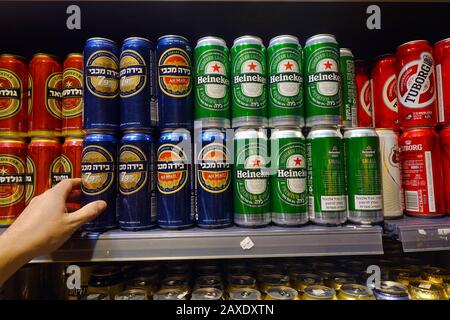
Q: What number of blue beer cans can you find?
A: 7